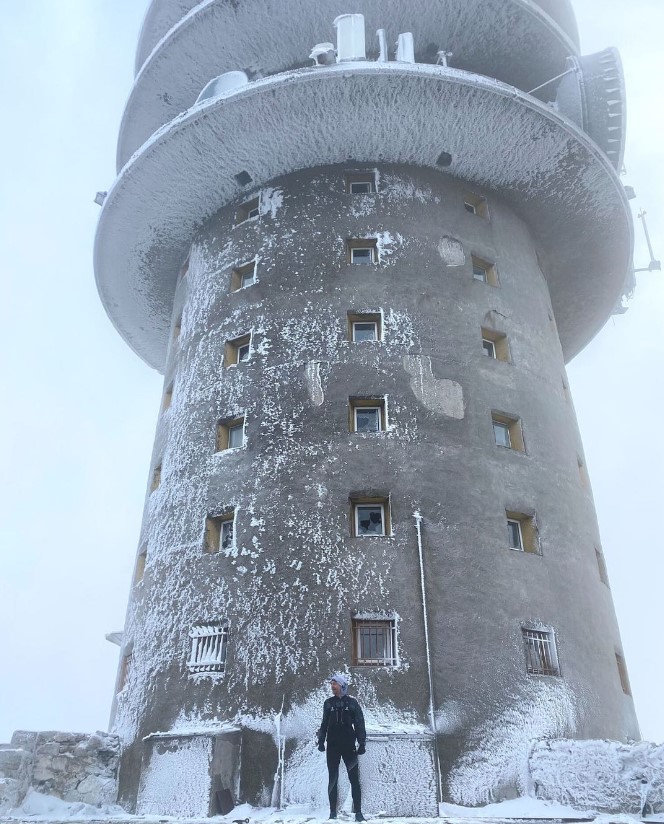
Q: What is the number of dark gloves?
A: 2